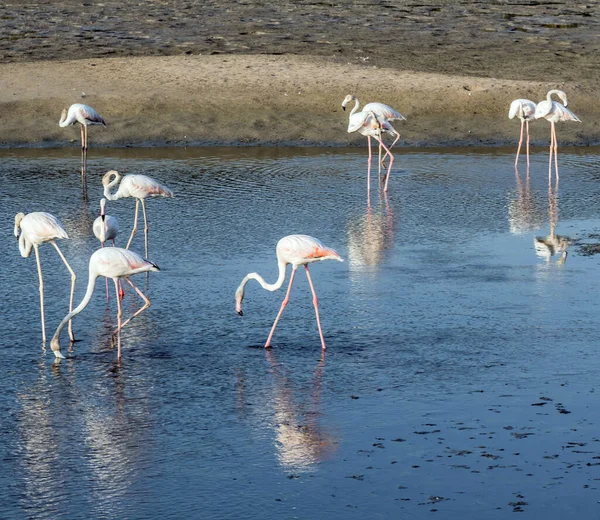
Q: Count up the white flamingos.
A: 10